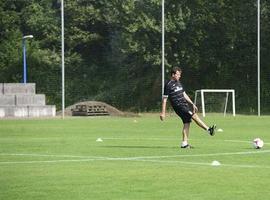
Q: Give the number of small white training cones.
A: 3